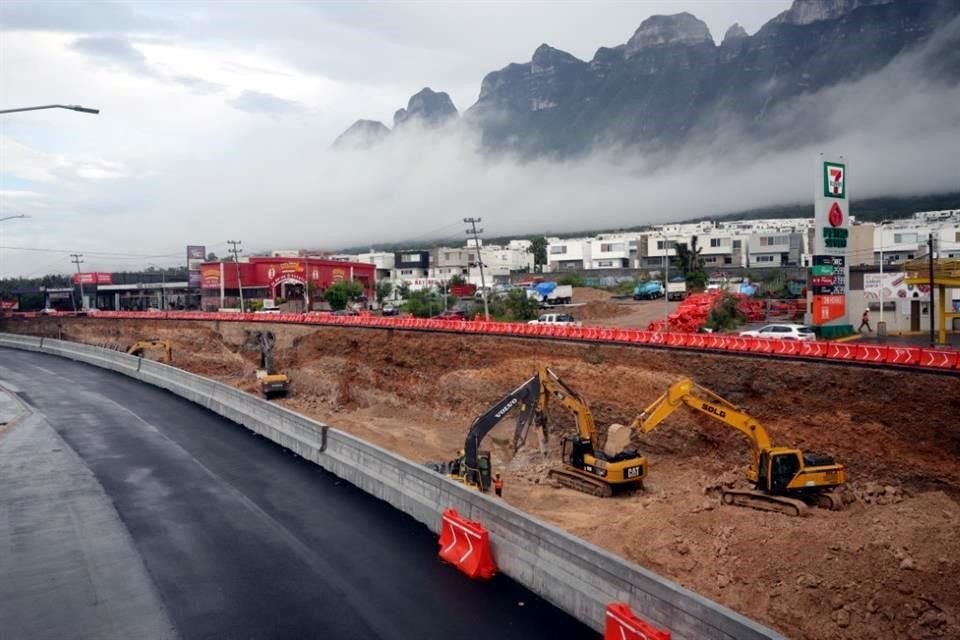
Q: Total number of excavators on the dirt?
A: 5